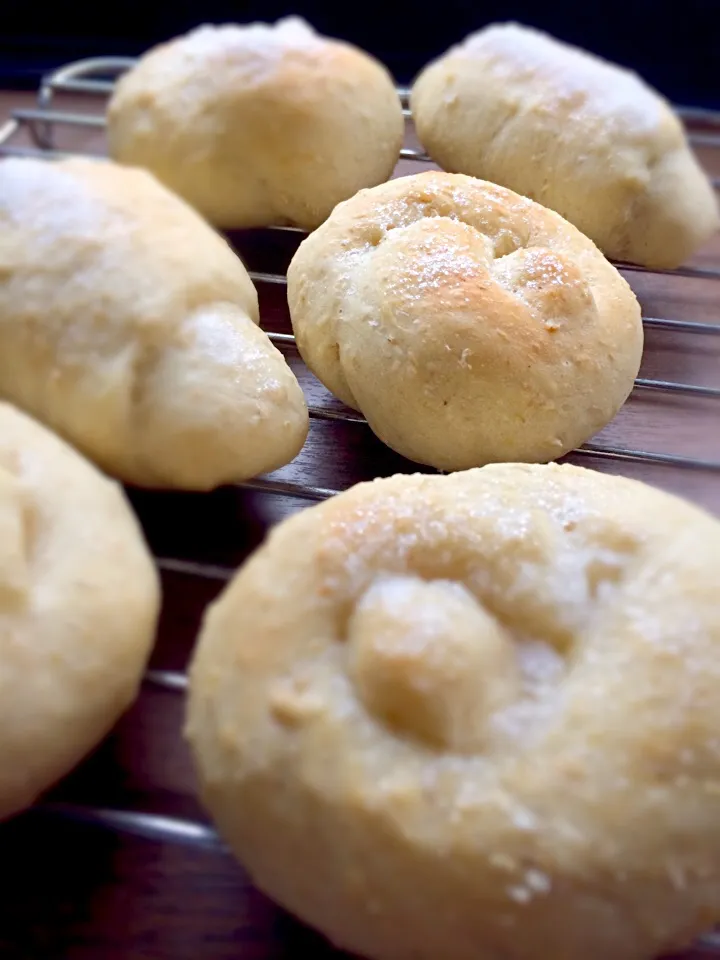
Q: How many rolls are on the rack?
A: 6